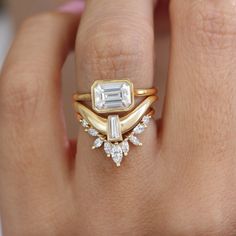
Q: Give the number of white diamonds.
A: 11